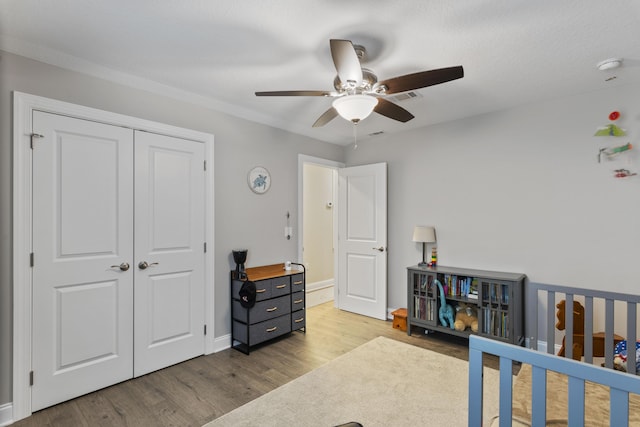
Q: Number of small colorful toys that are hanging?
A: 4